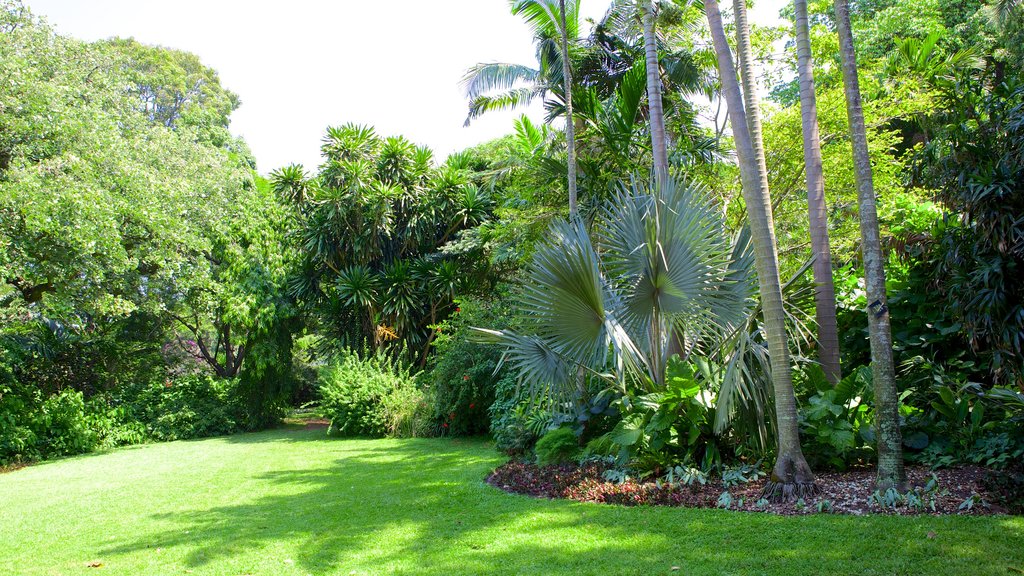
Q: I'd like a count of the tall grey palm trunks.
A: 6